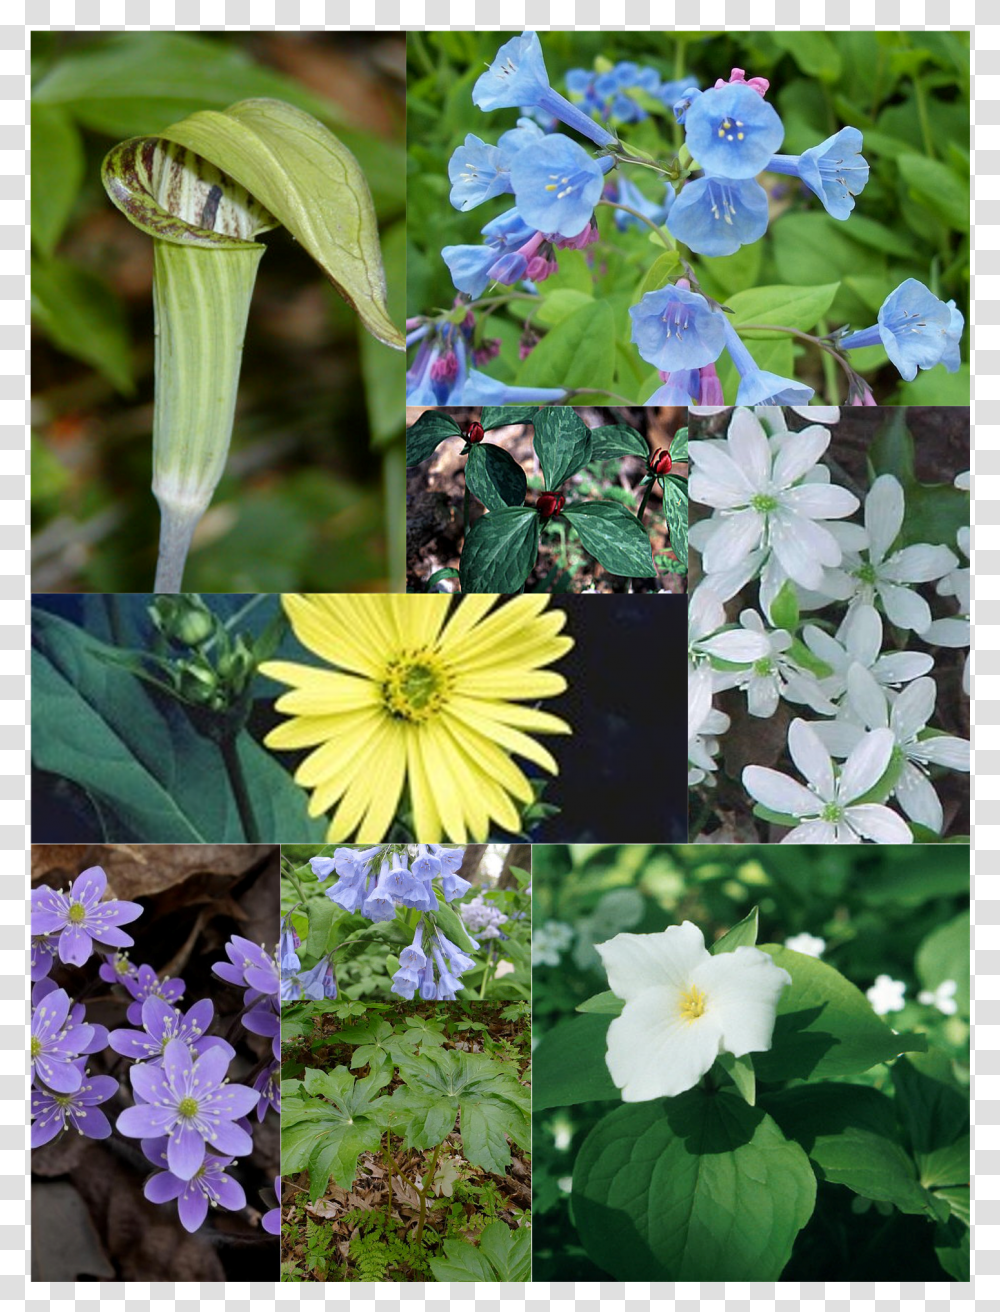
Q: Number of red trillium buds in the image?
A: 3